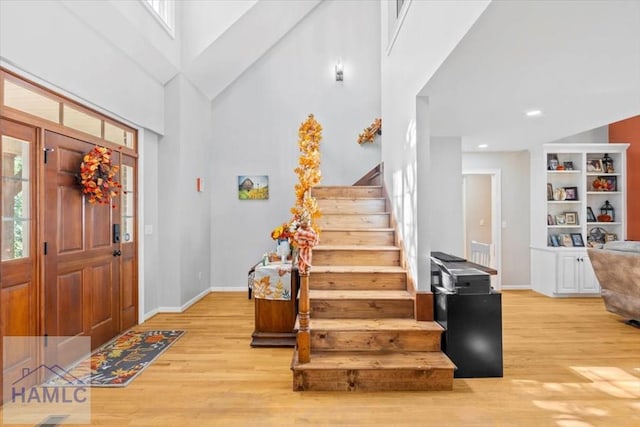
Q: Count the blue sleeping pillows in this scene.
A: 0